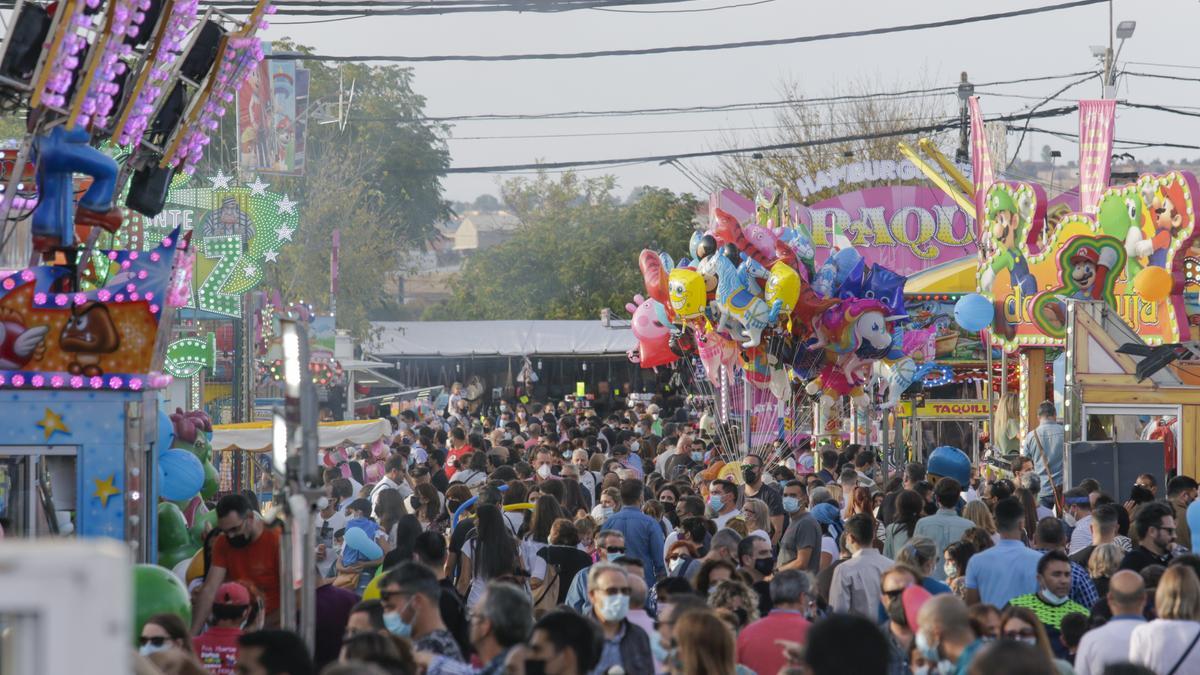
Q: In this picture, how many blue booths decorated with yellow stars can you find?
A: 1